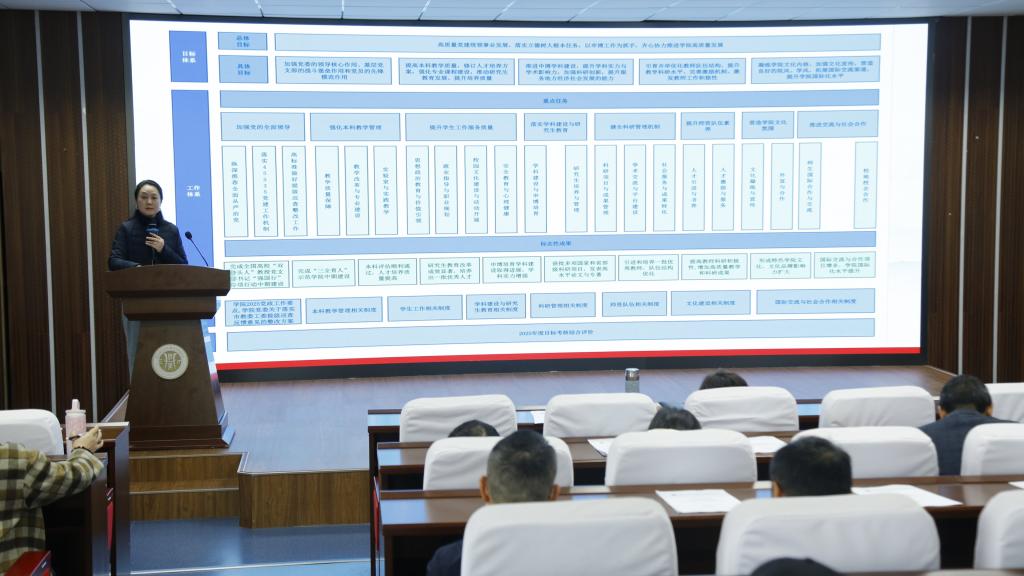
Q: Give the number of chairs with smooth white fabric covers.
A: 13